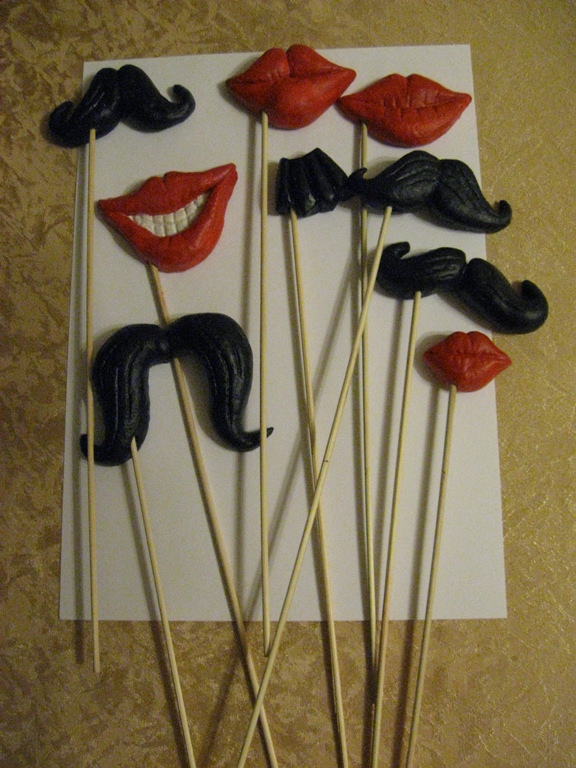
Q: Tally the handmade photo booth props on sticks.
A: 9